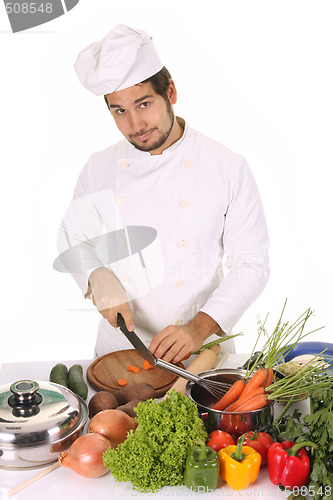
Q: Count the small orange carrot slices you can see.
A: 3